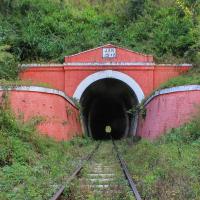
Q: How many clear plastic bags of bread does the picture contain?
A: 0